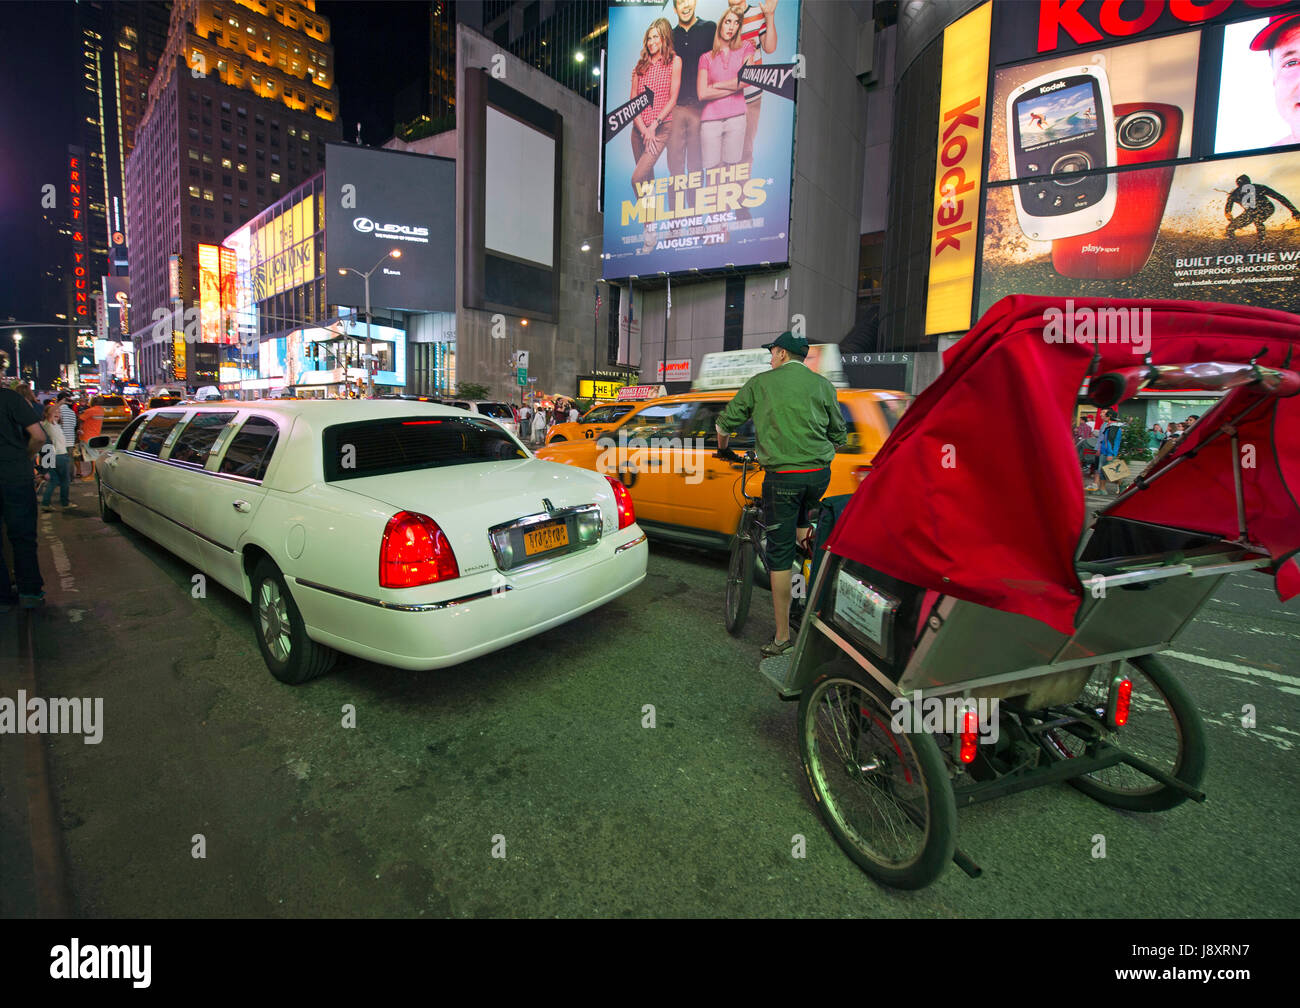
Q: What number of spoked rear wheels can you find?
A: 2